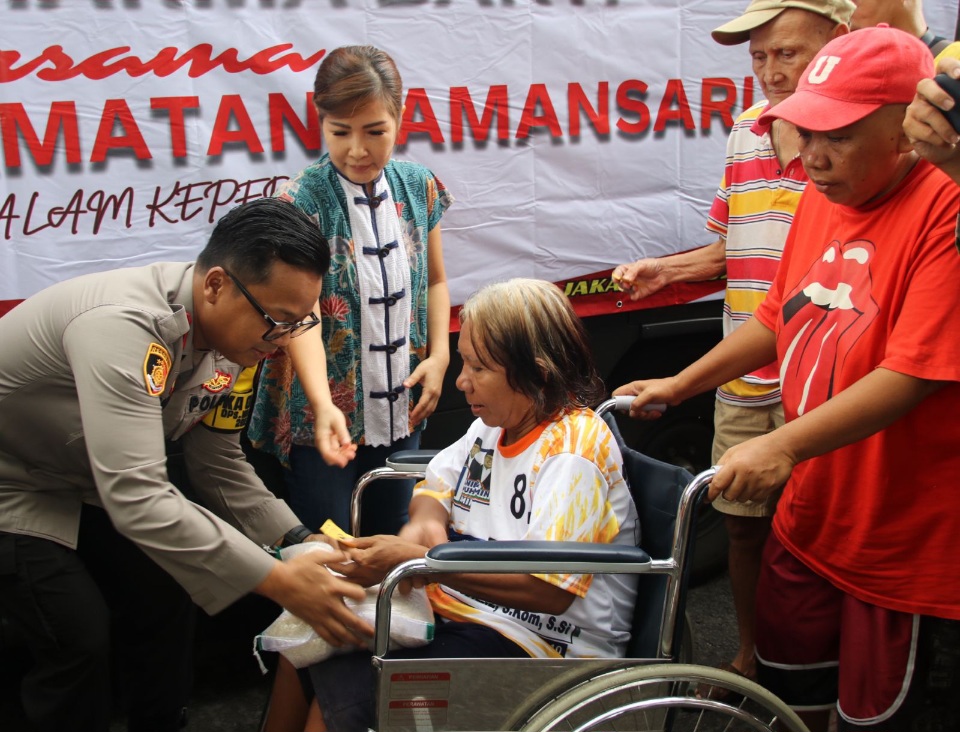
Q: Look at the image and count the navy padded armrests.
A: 2